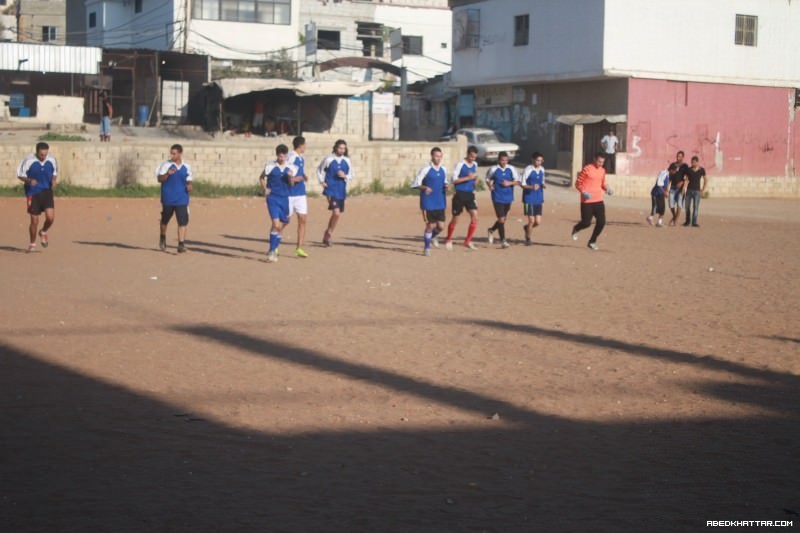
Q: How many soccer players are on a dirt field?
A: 11